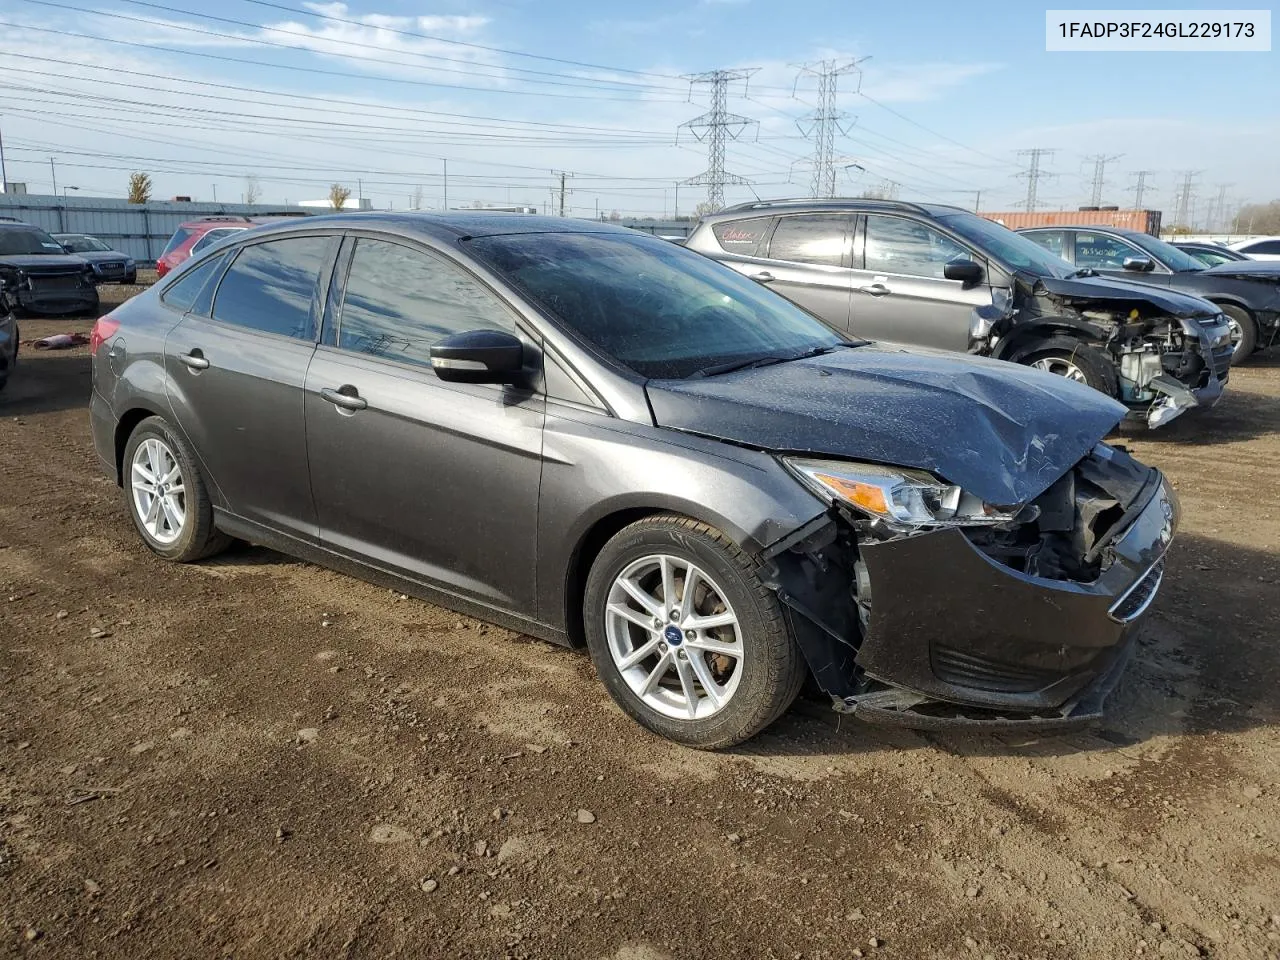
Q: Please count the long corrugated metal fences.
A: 1